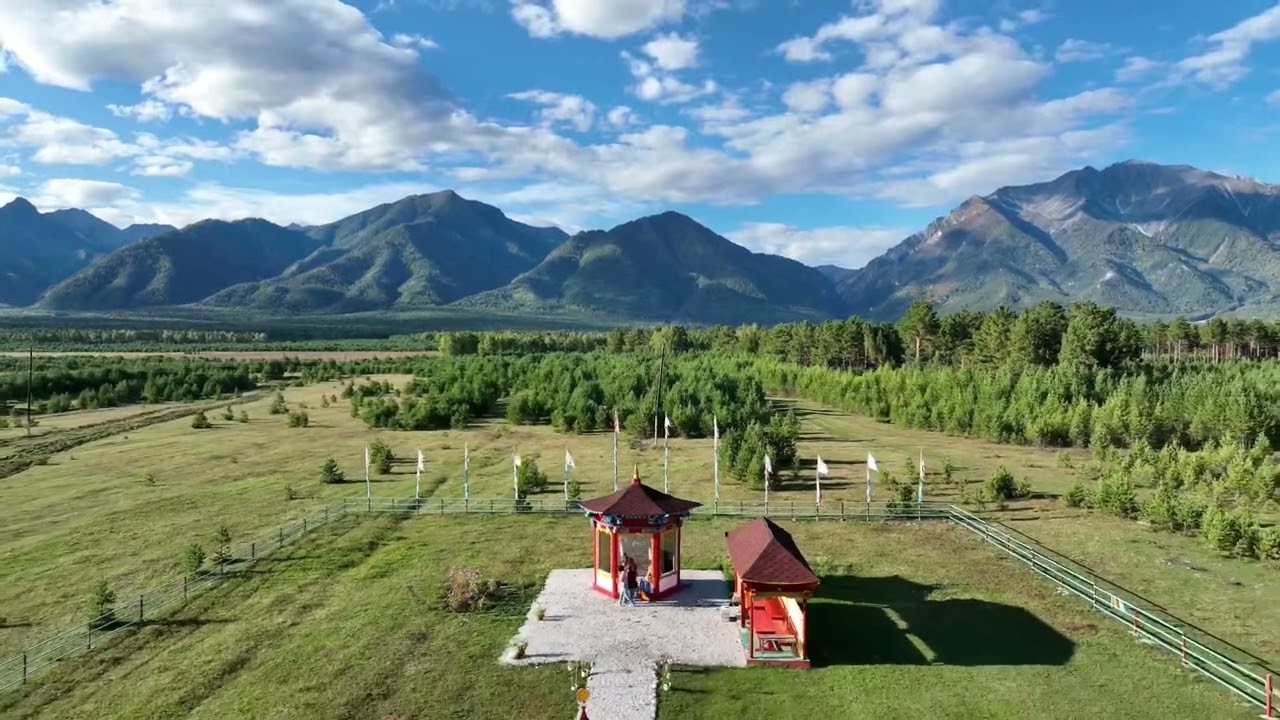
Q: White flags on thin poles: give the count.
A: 12